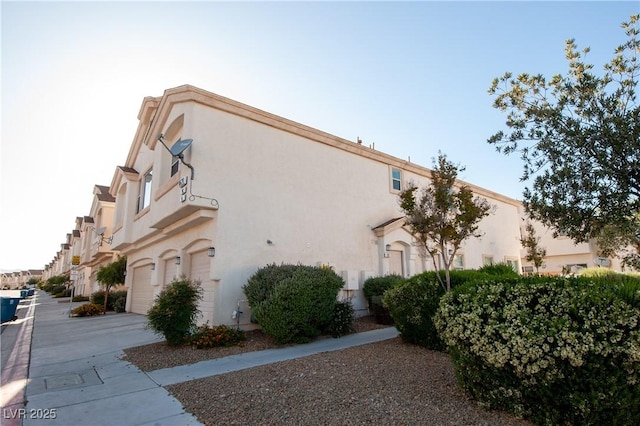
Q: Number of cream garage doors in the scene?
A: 3